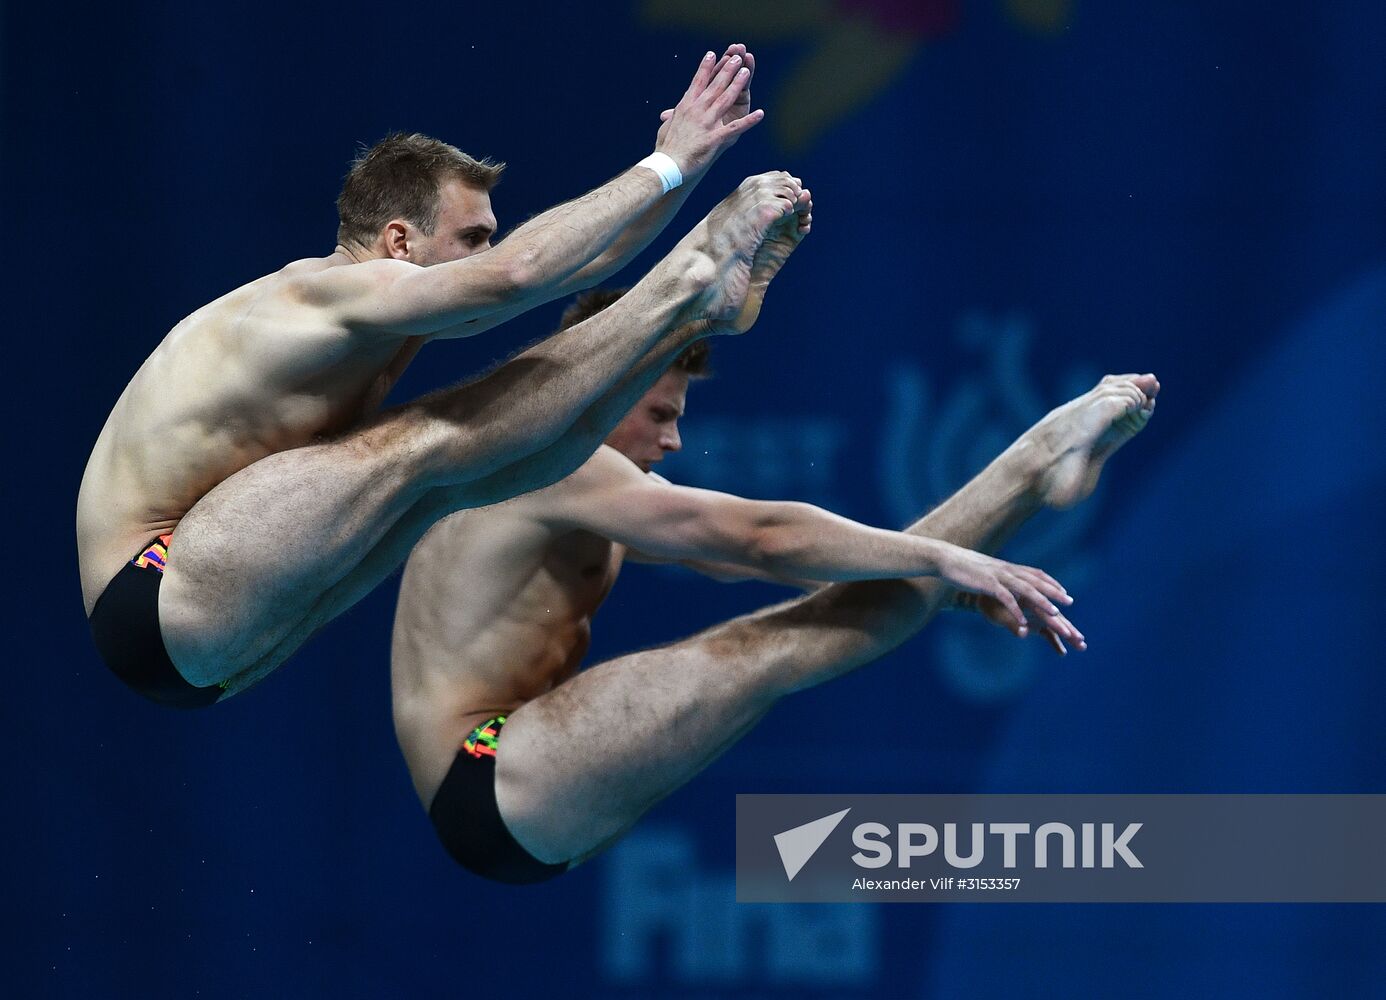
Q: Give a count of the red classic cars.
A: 0